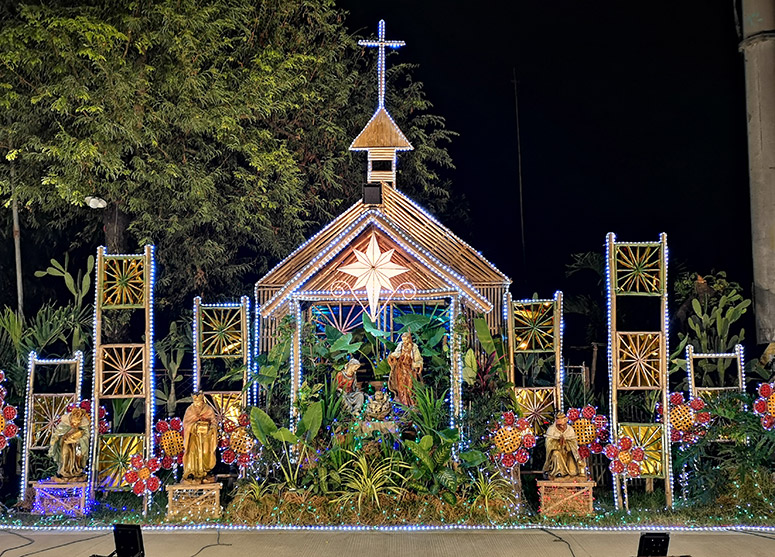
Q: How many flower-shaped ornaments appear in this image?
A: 10